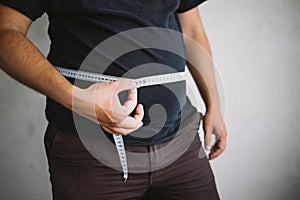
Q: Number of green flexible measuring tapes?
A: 0